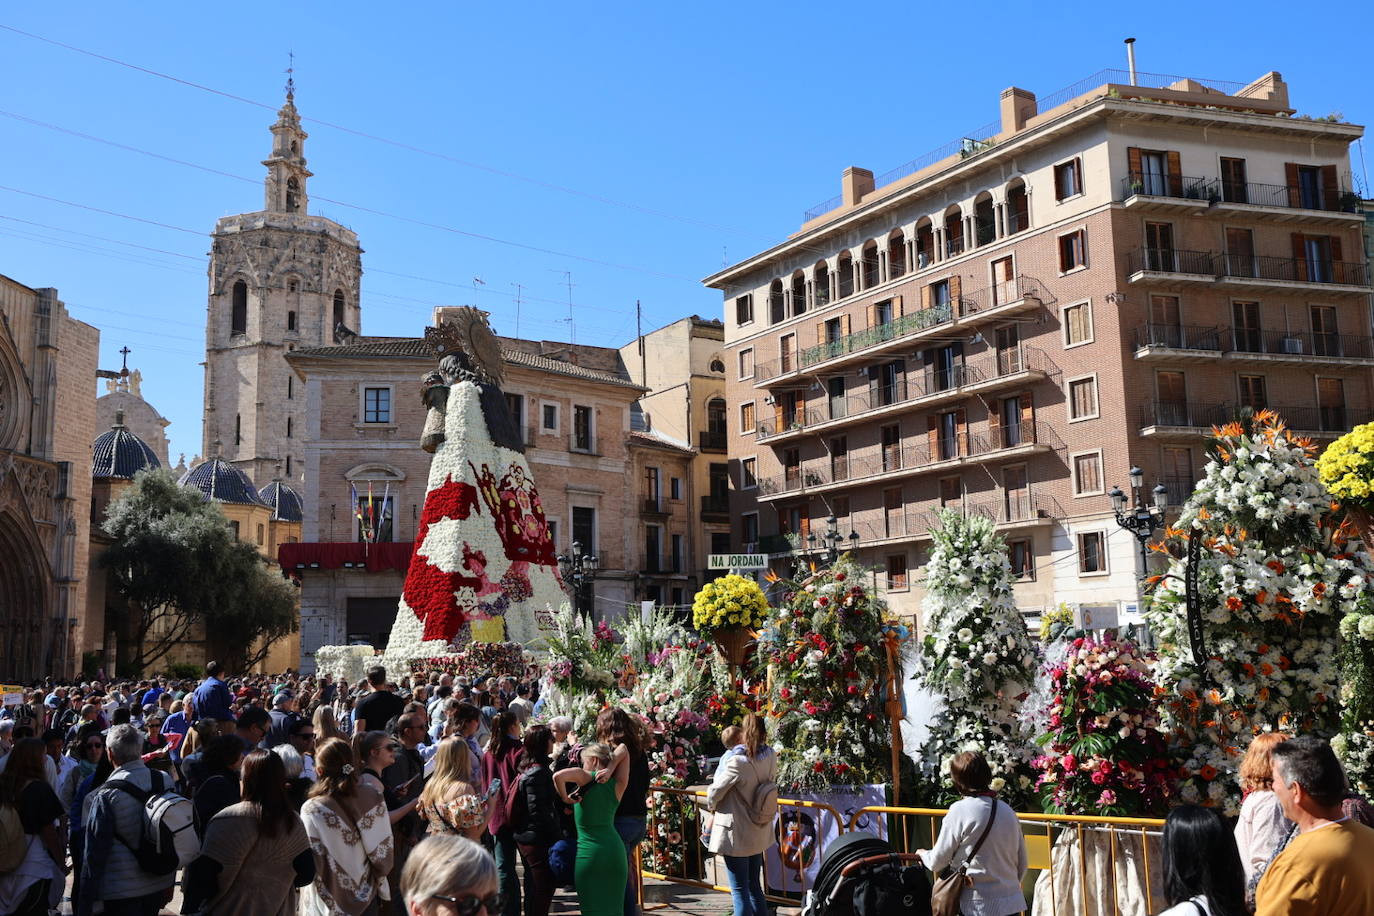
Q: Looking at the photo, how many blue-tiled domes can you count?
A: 3